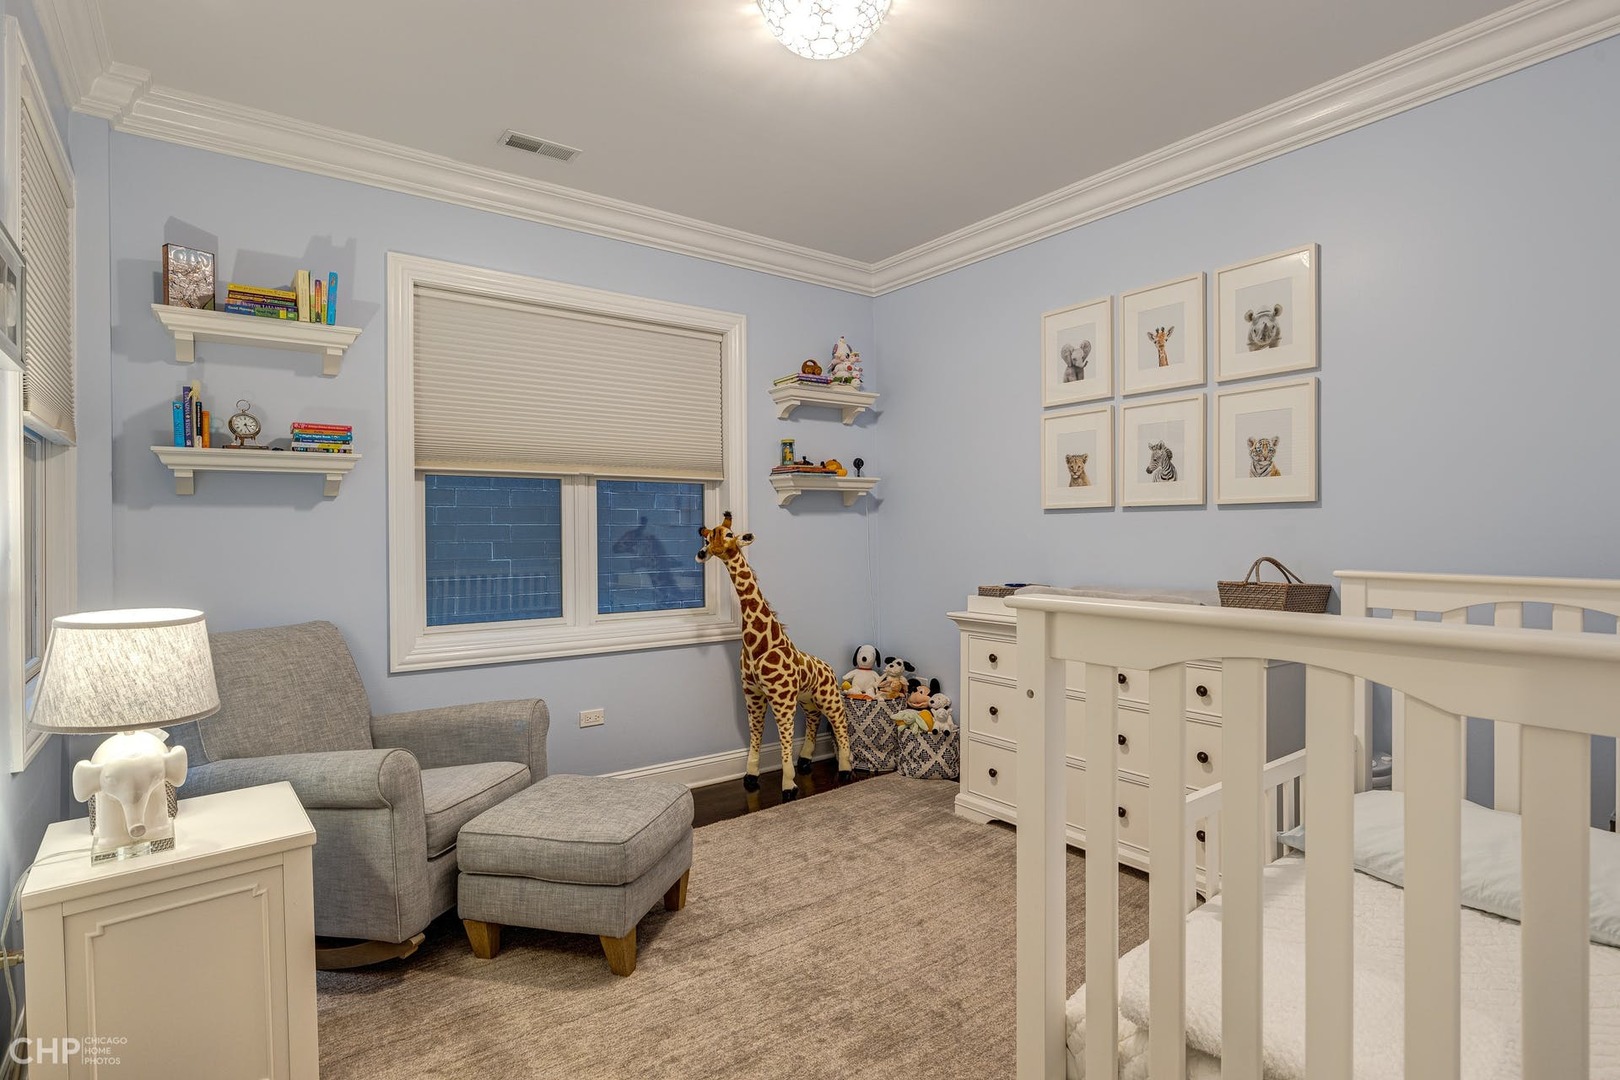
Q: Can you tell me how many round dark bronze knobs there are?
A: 9